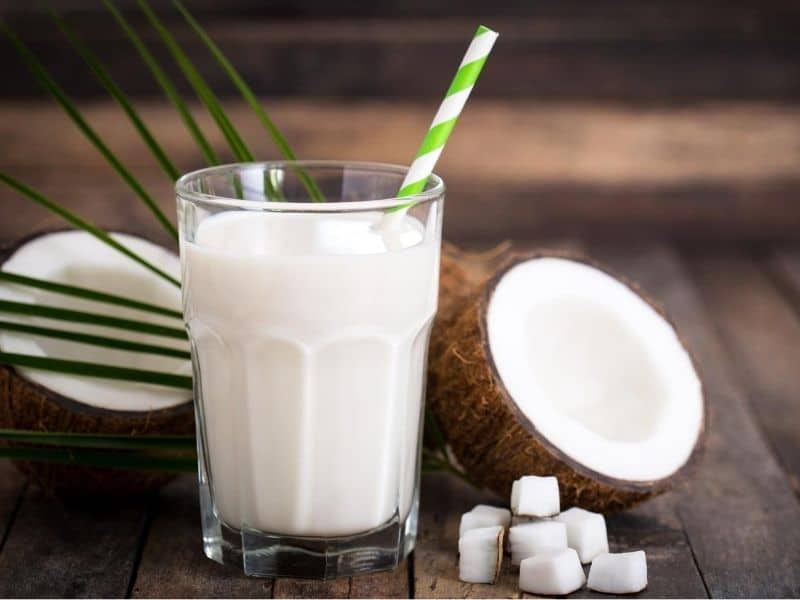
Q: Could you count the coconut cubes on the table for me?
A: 7